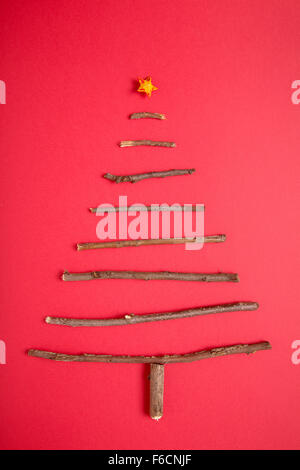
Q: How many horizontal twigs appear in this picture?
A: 8